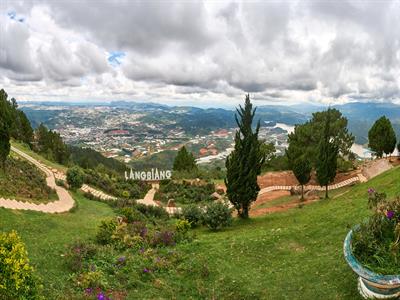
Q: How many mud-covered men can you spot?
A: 0